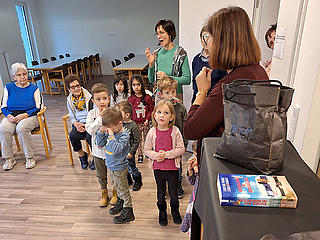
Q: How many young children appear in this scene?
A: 7